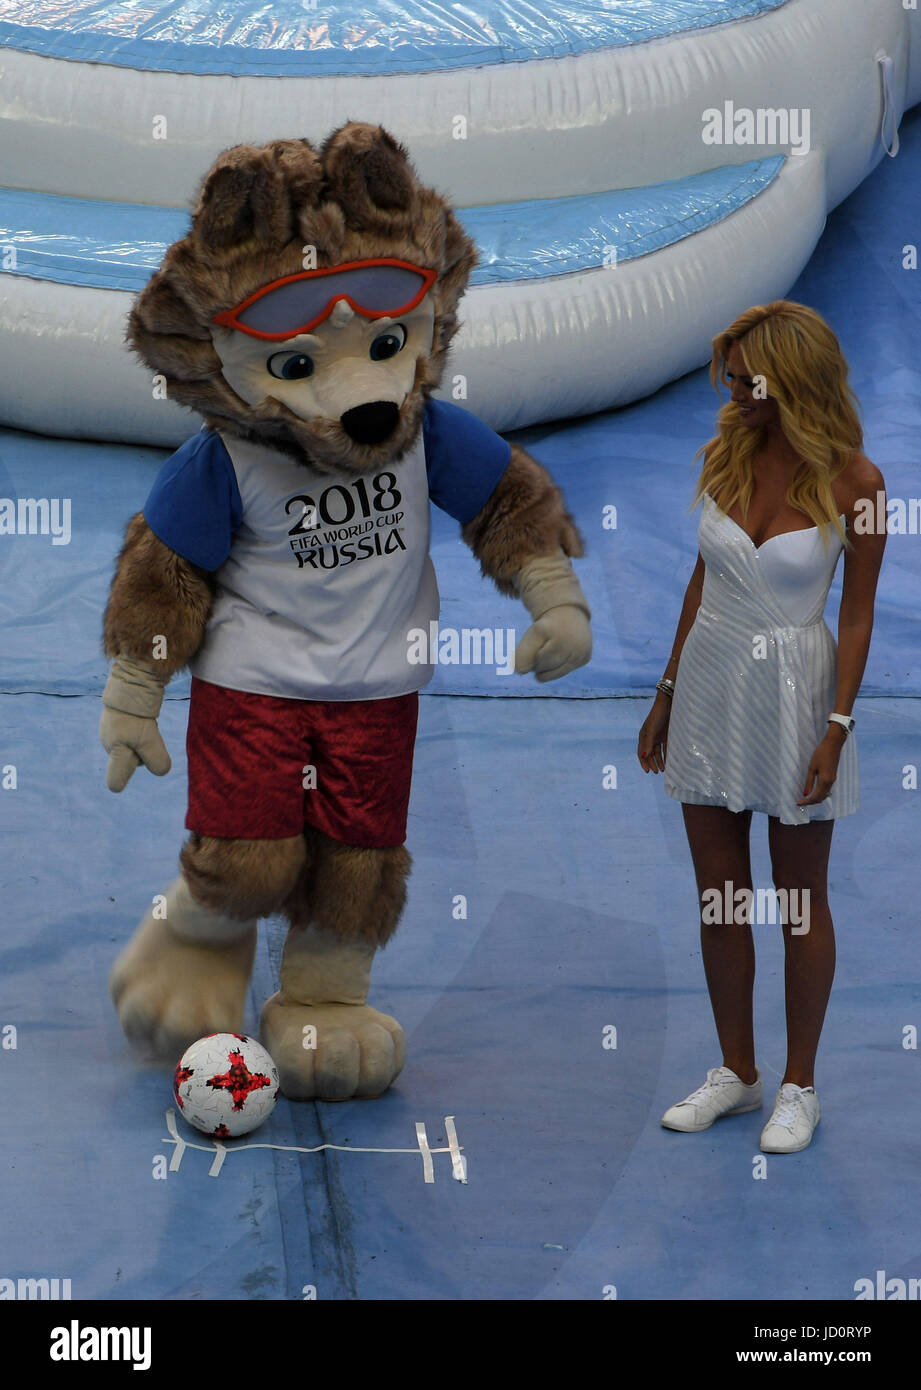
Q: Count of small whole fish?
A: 0